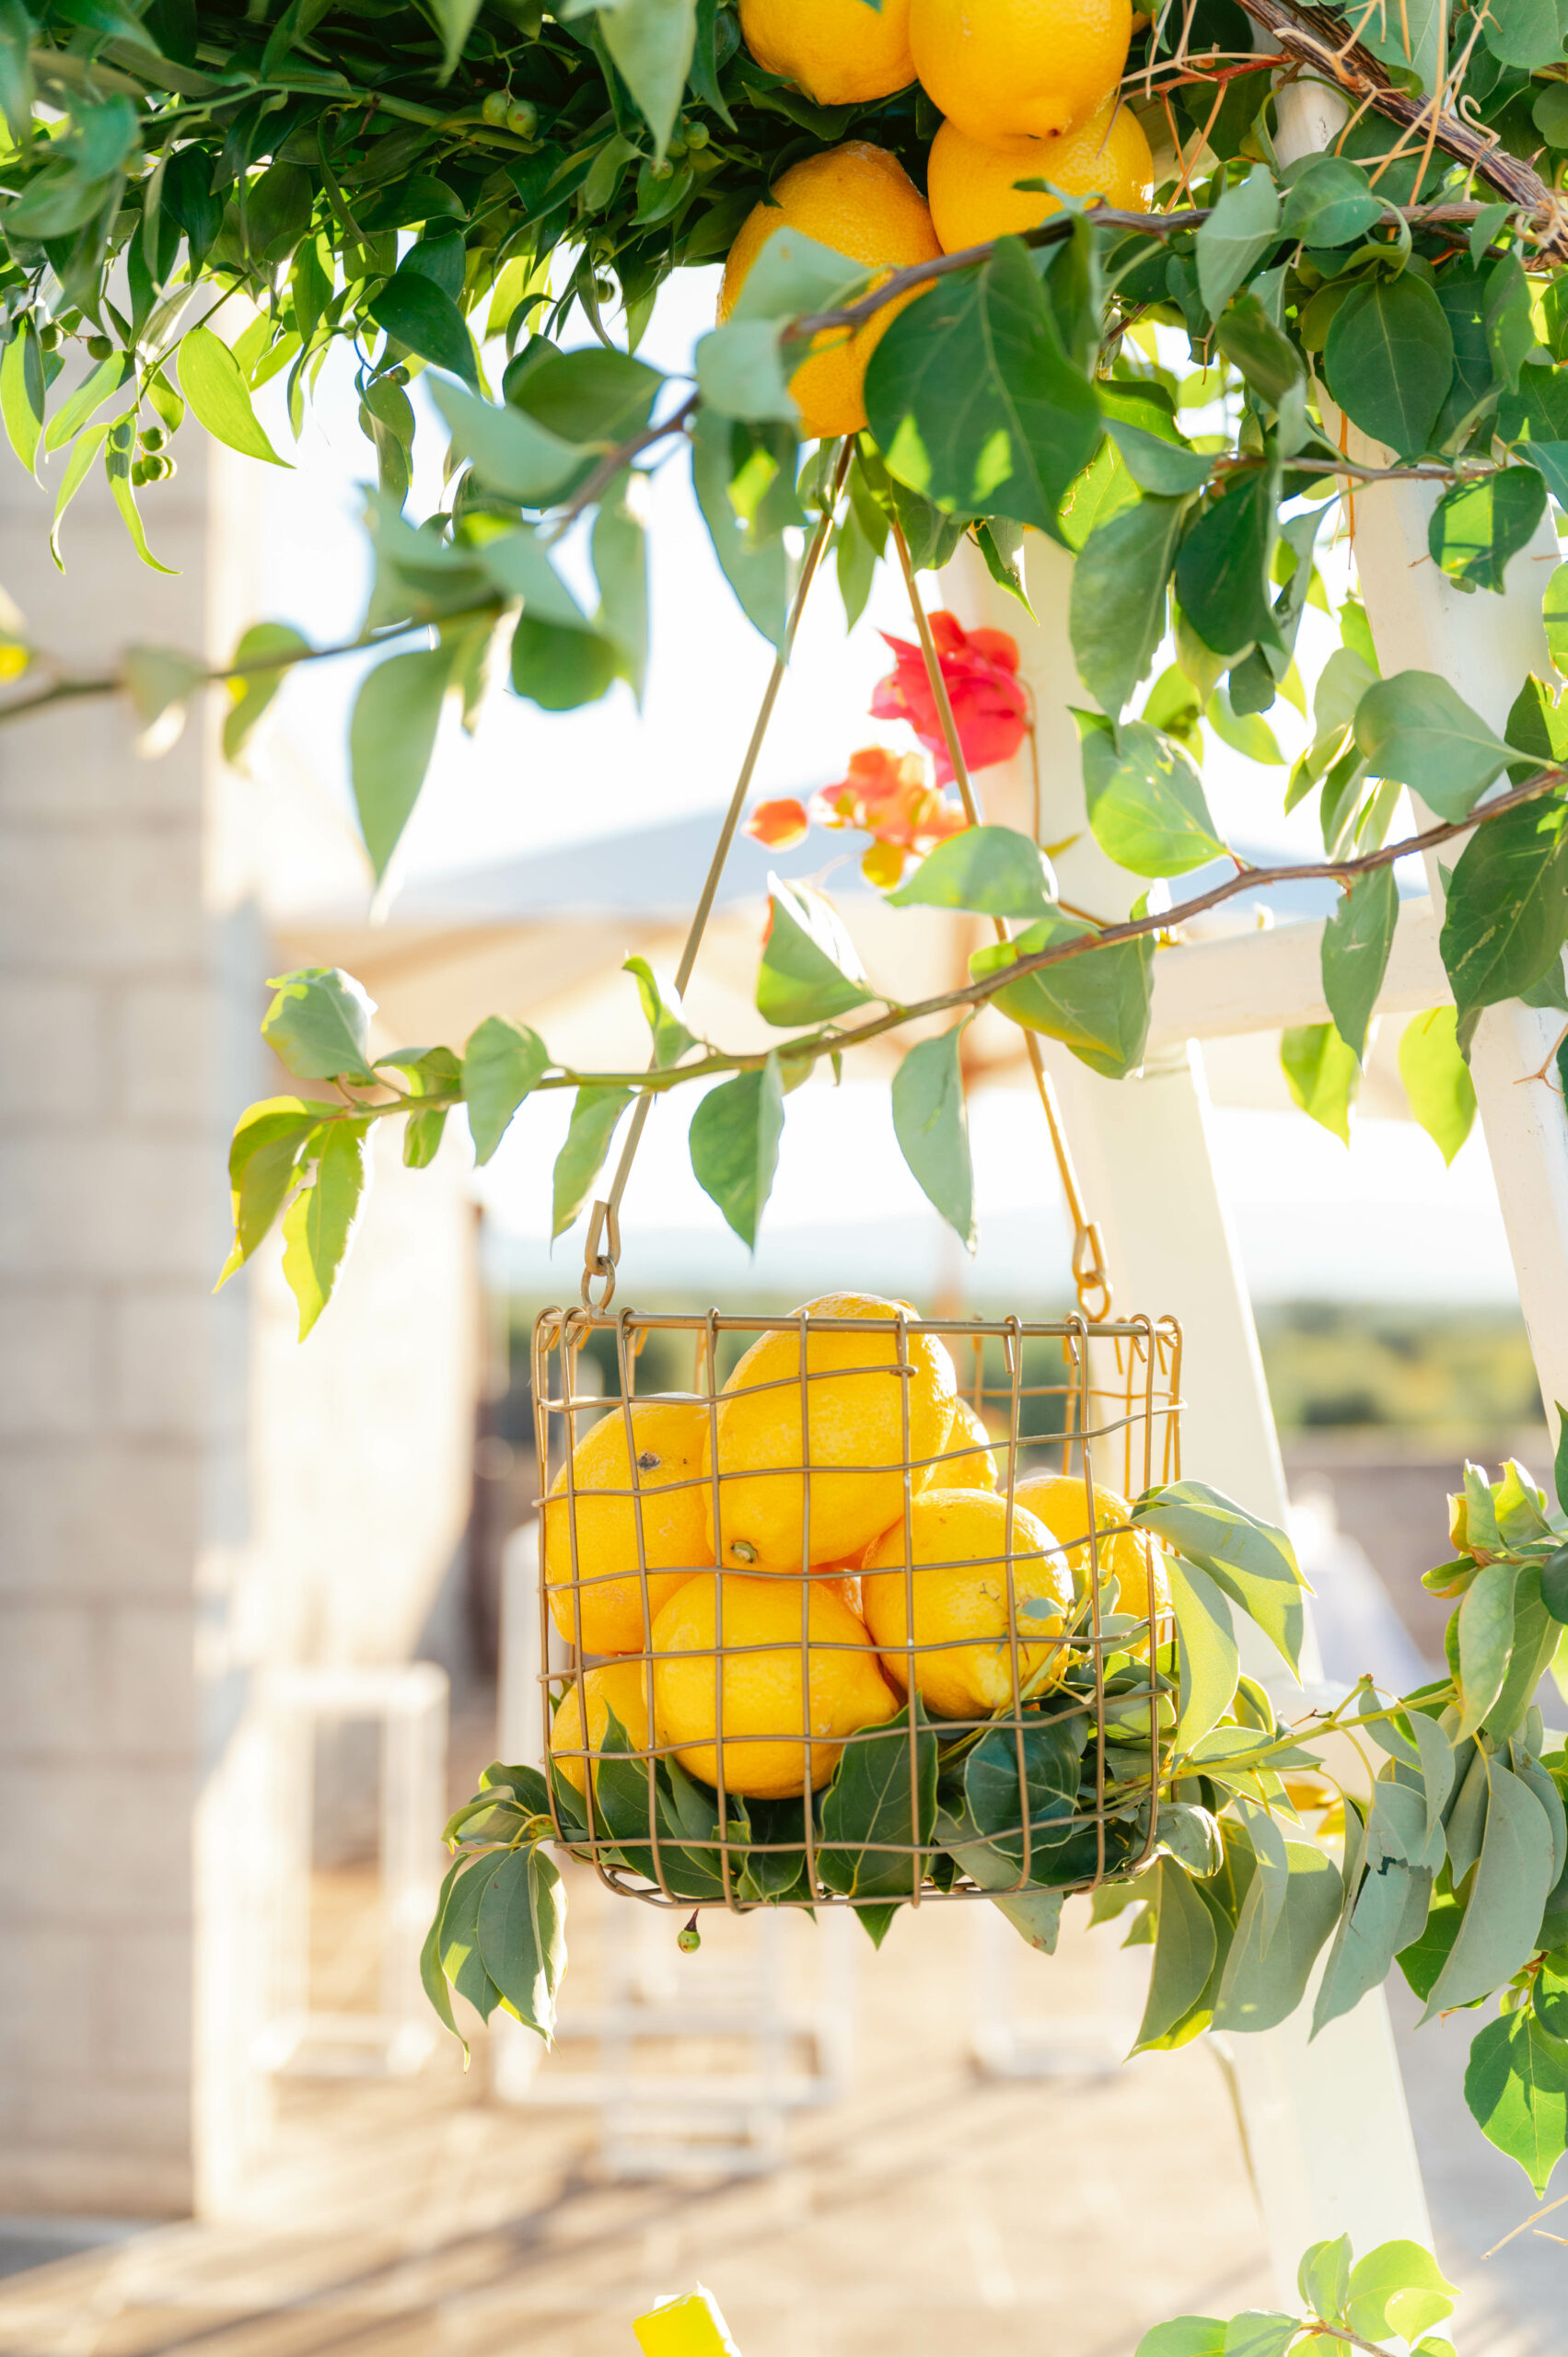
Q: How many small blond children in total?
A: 0